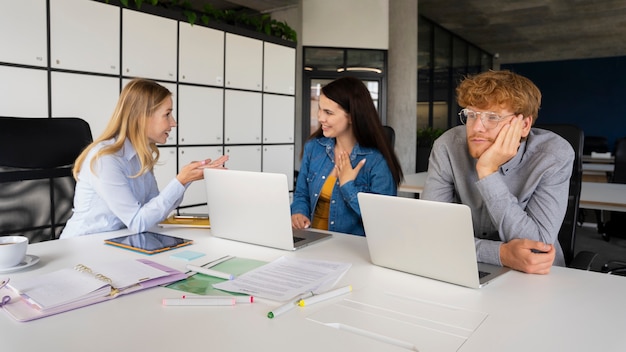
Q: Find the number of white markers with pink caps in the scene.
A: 2